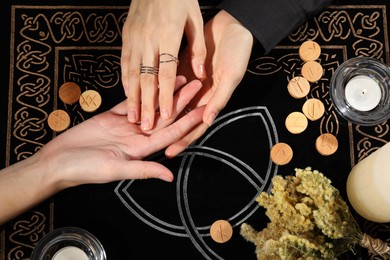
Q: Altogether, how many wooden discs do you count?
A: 11